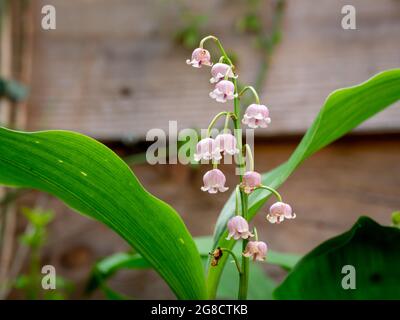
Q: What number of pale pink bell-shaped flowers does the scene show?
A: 11